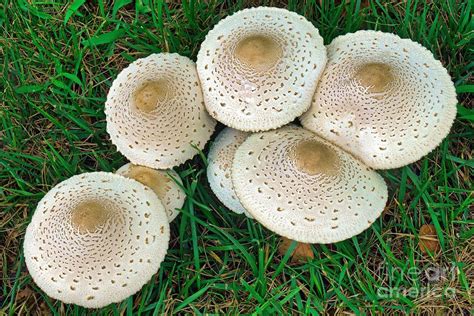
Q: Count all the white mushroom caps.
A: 7